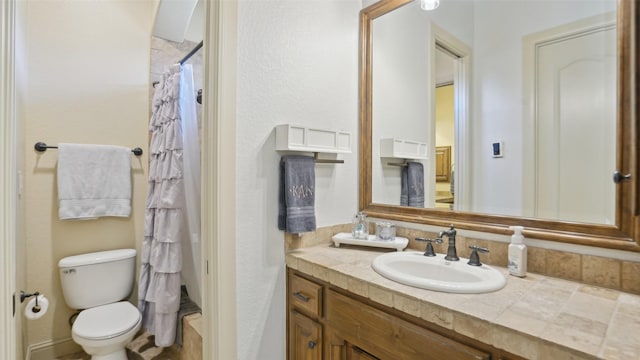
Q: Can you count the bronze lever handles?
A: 2